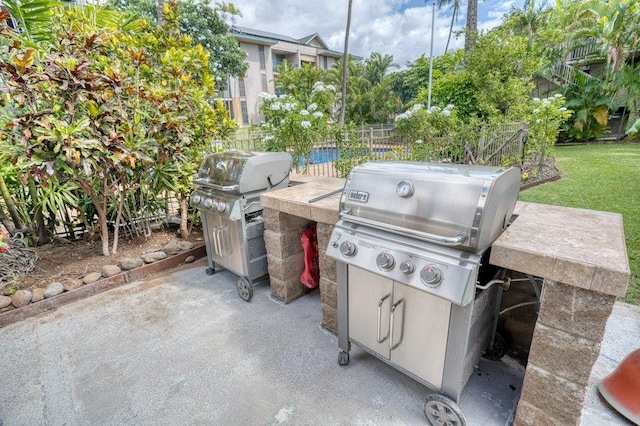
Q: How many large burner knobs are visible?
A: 6